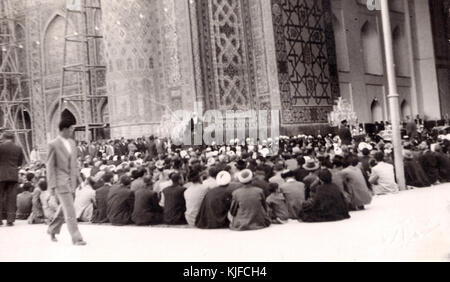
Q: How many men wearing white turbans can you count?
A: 2